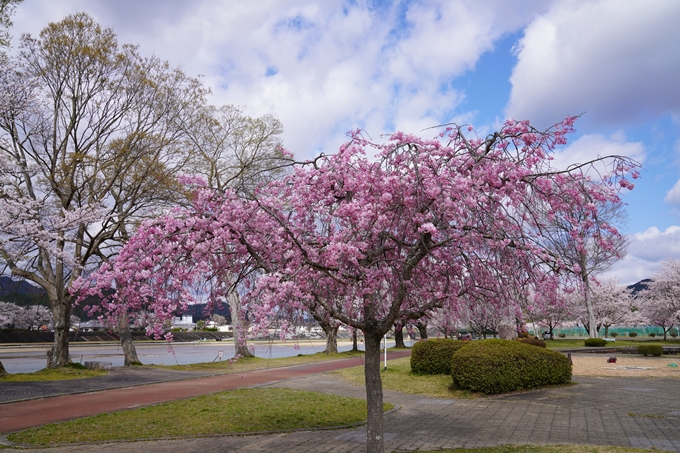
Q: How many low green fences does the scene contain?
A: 1